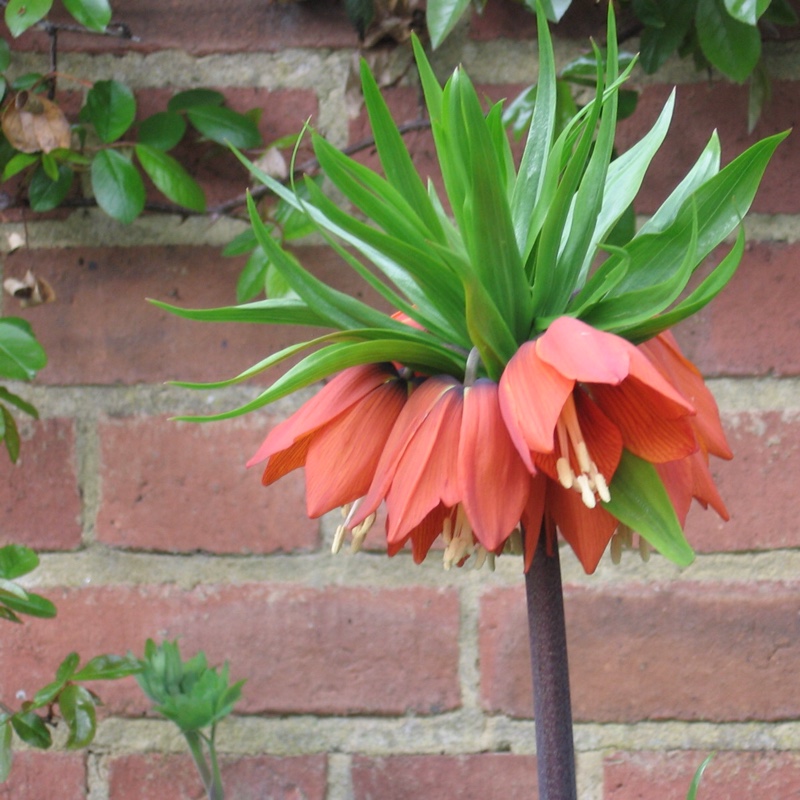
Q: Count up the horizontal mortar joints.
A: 5